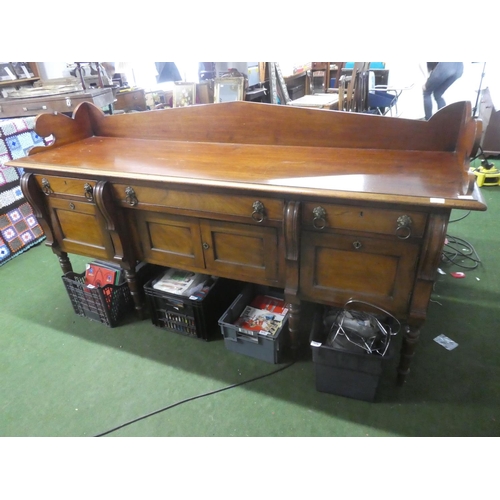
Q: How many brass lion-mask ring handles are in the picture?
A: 6